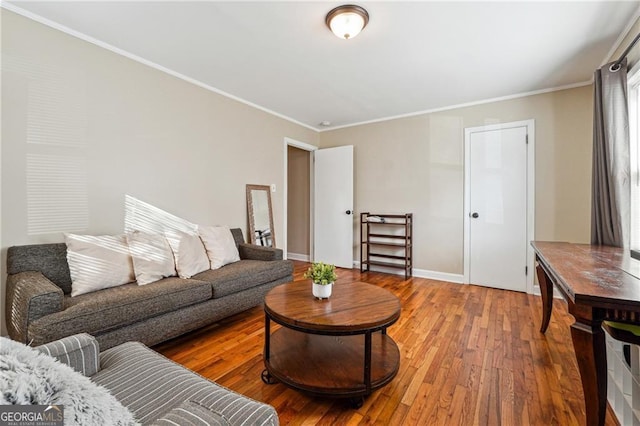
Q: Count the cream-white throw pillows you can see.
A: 4